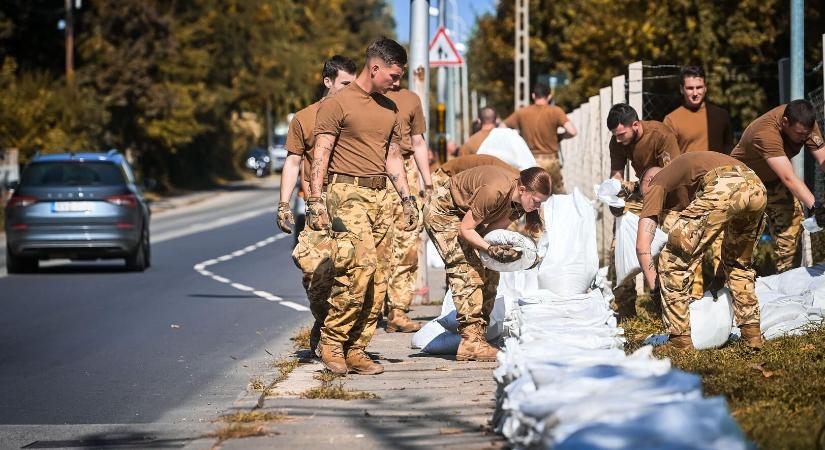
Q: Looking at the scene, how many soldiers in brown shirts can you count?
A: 11